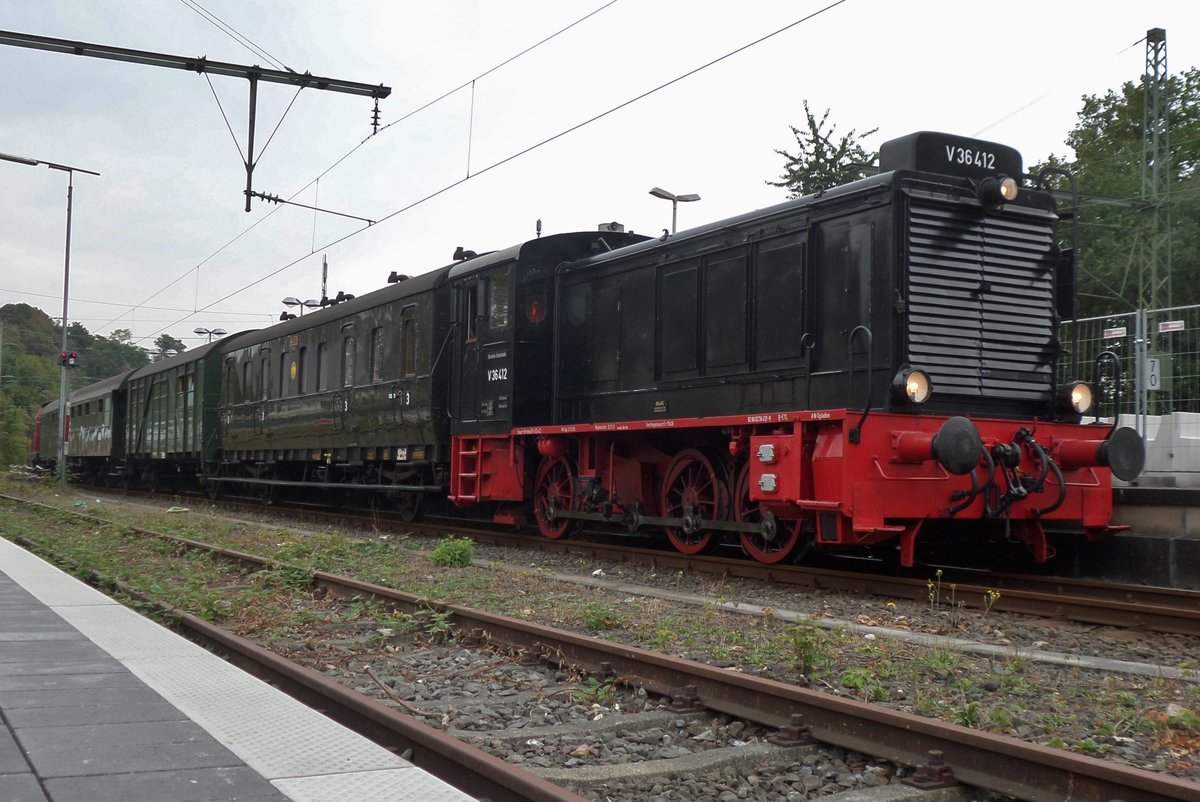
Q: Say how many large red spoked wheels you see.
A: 3